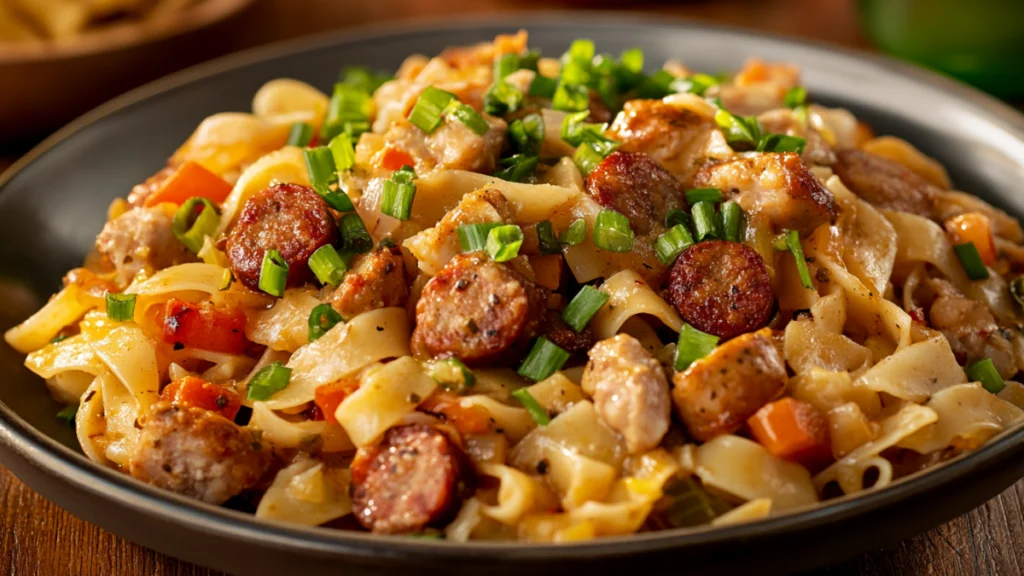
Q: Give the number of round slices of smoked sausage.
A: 5